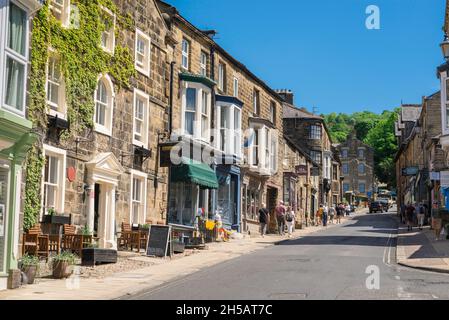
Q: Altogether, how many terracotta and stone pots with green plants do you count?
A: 2